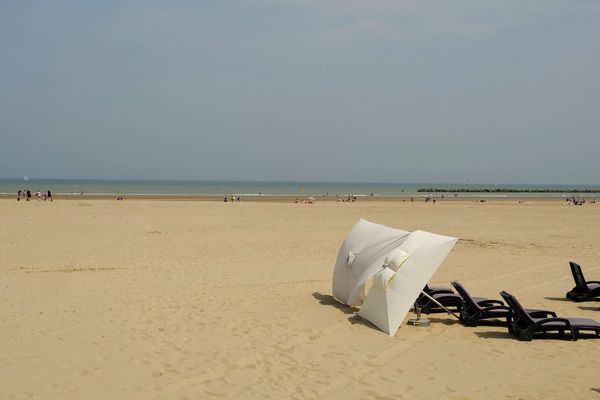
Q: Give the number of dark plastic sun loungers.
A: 4